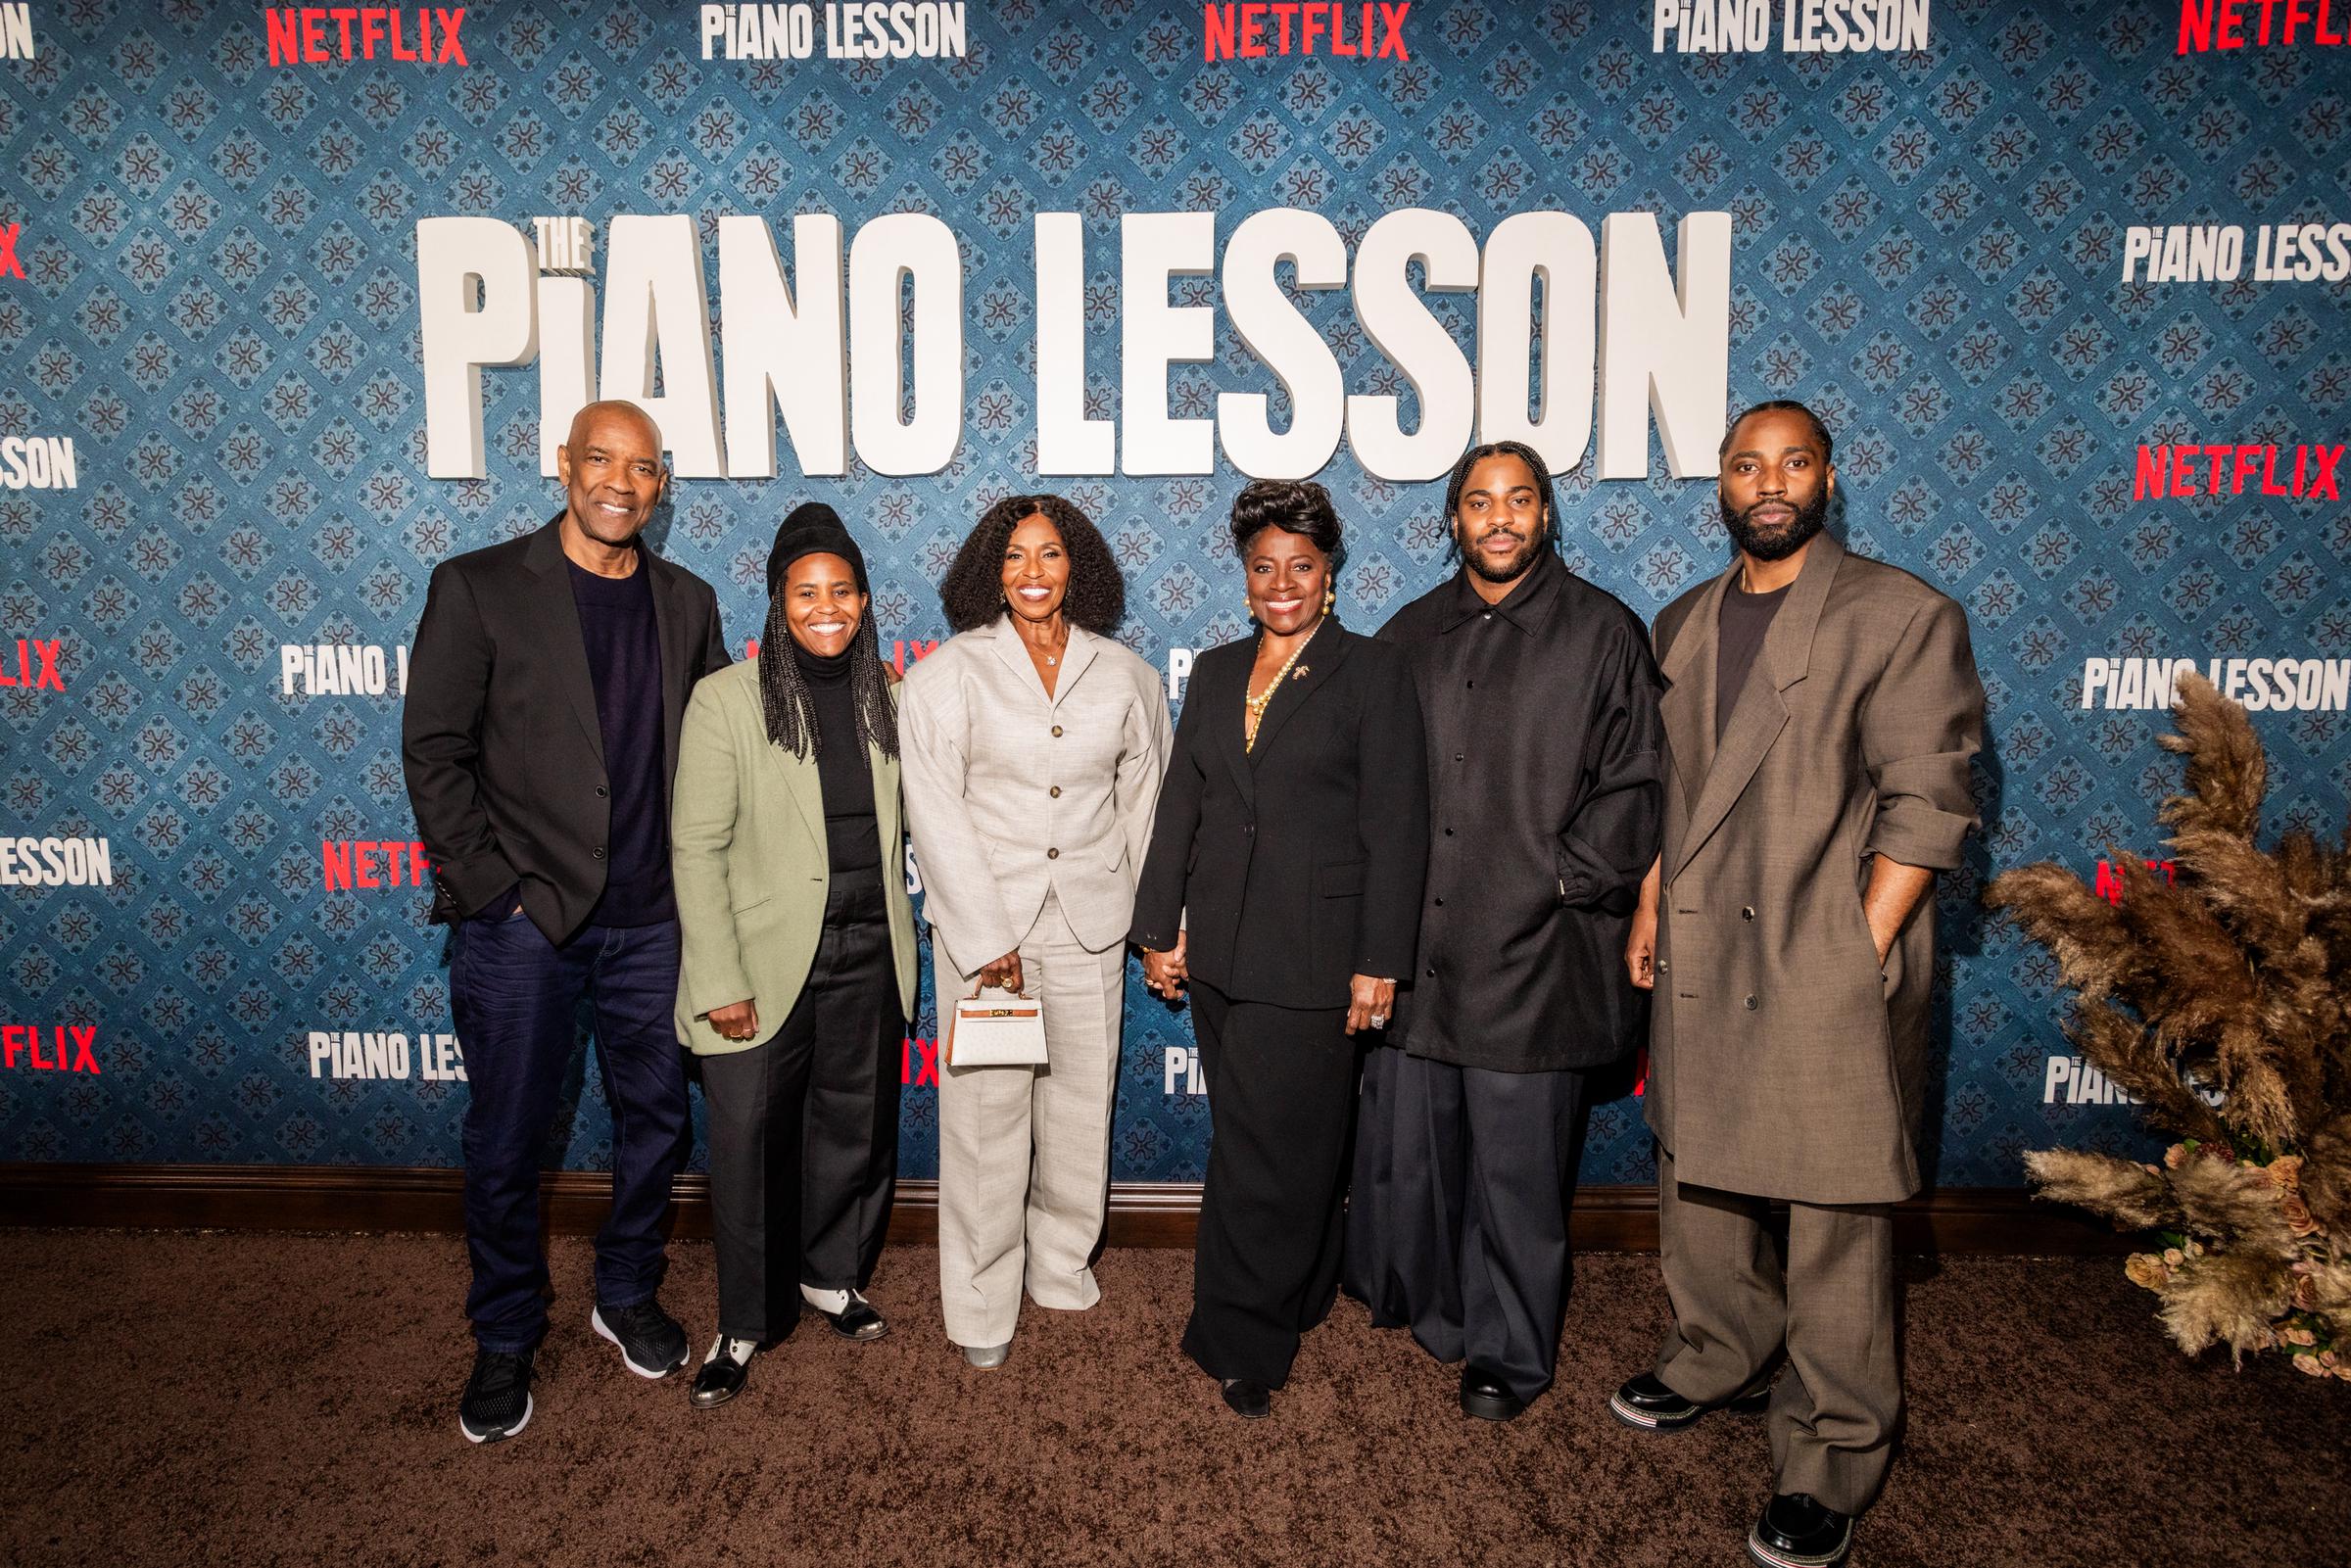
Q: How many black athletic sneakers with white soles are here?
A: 2